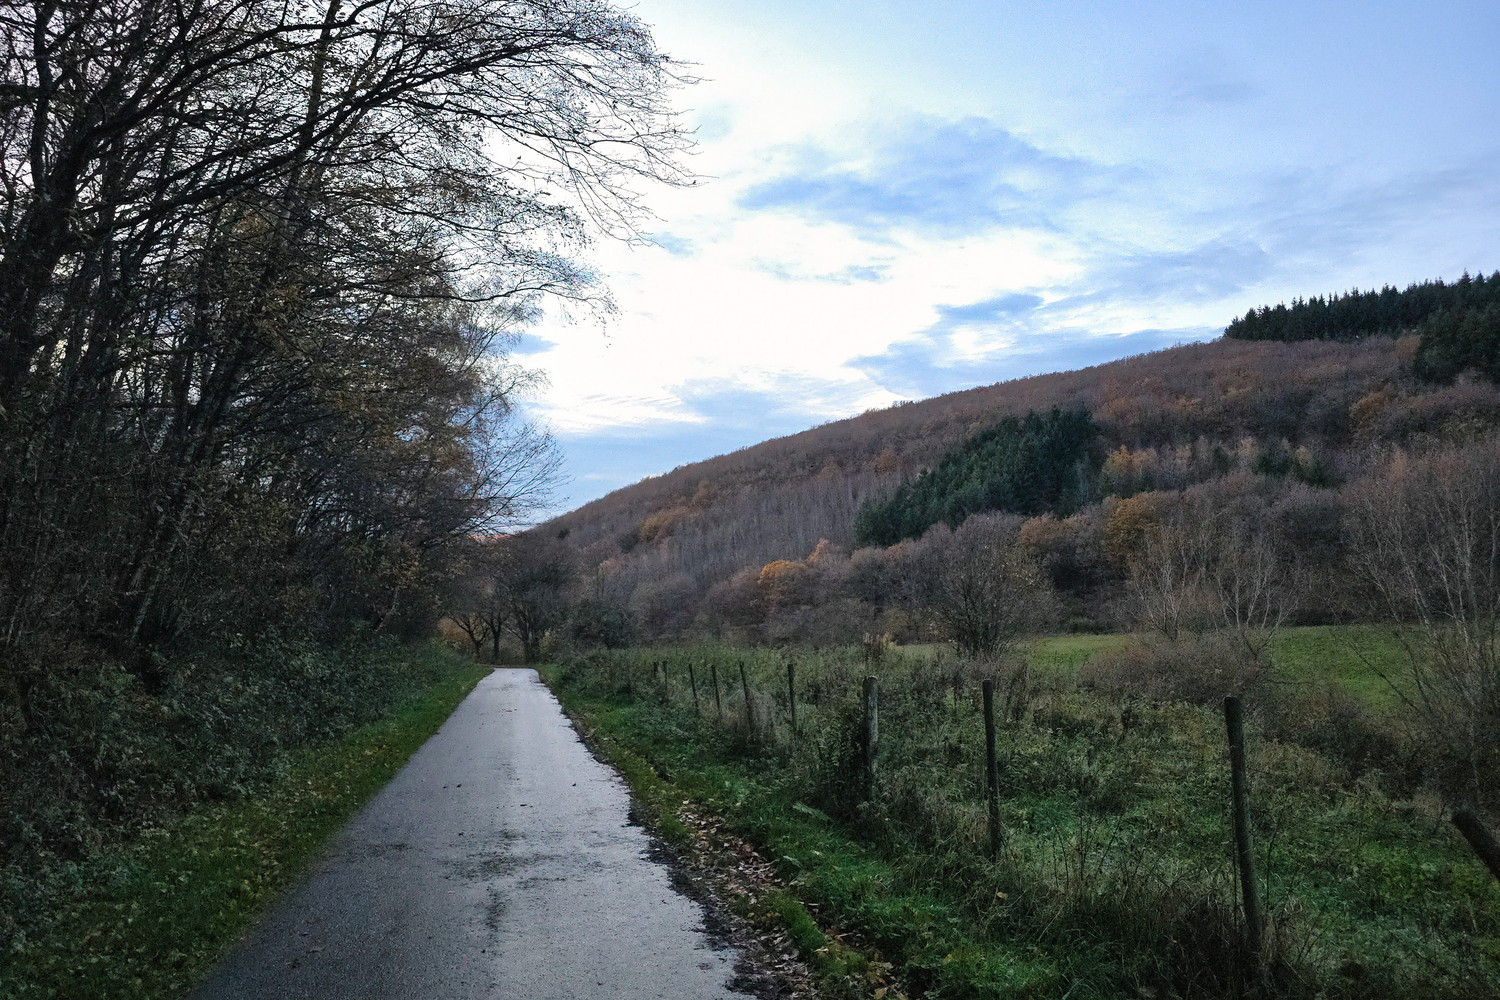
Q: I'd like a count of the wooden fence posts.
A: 10